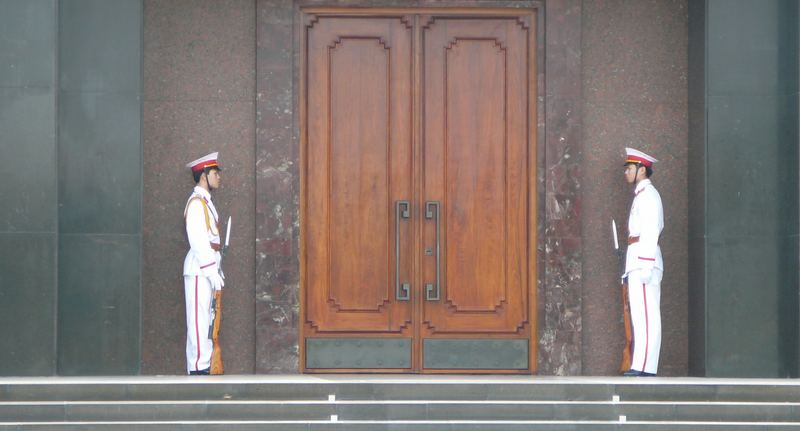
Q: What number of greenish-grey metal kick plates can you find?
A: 2